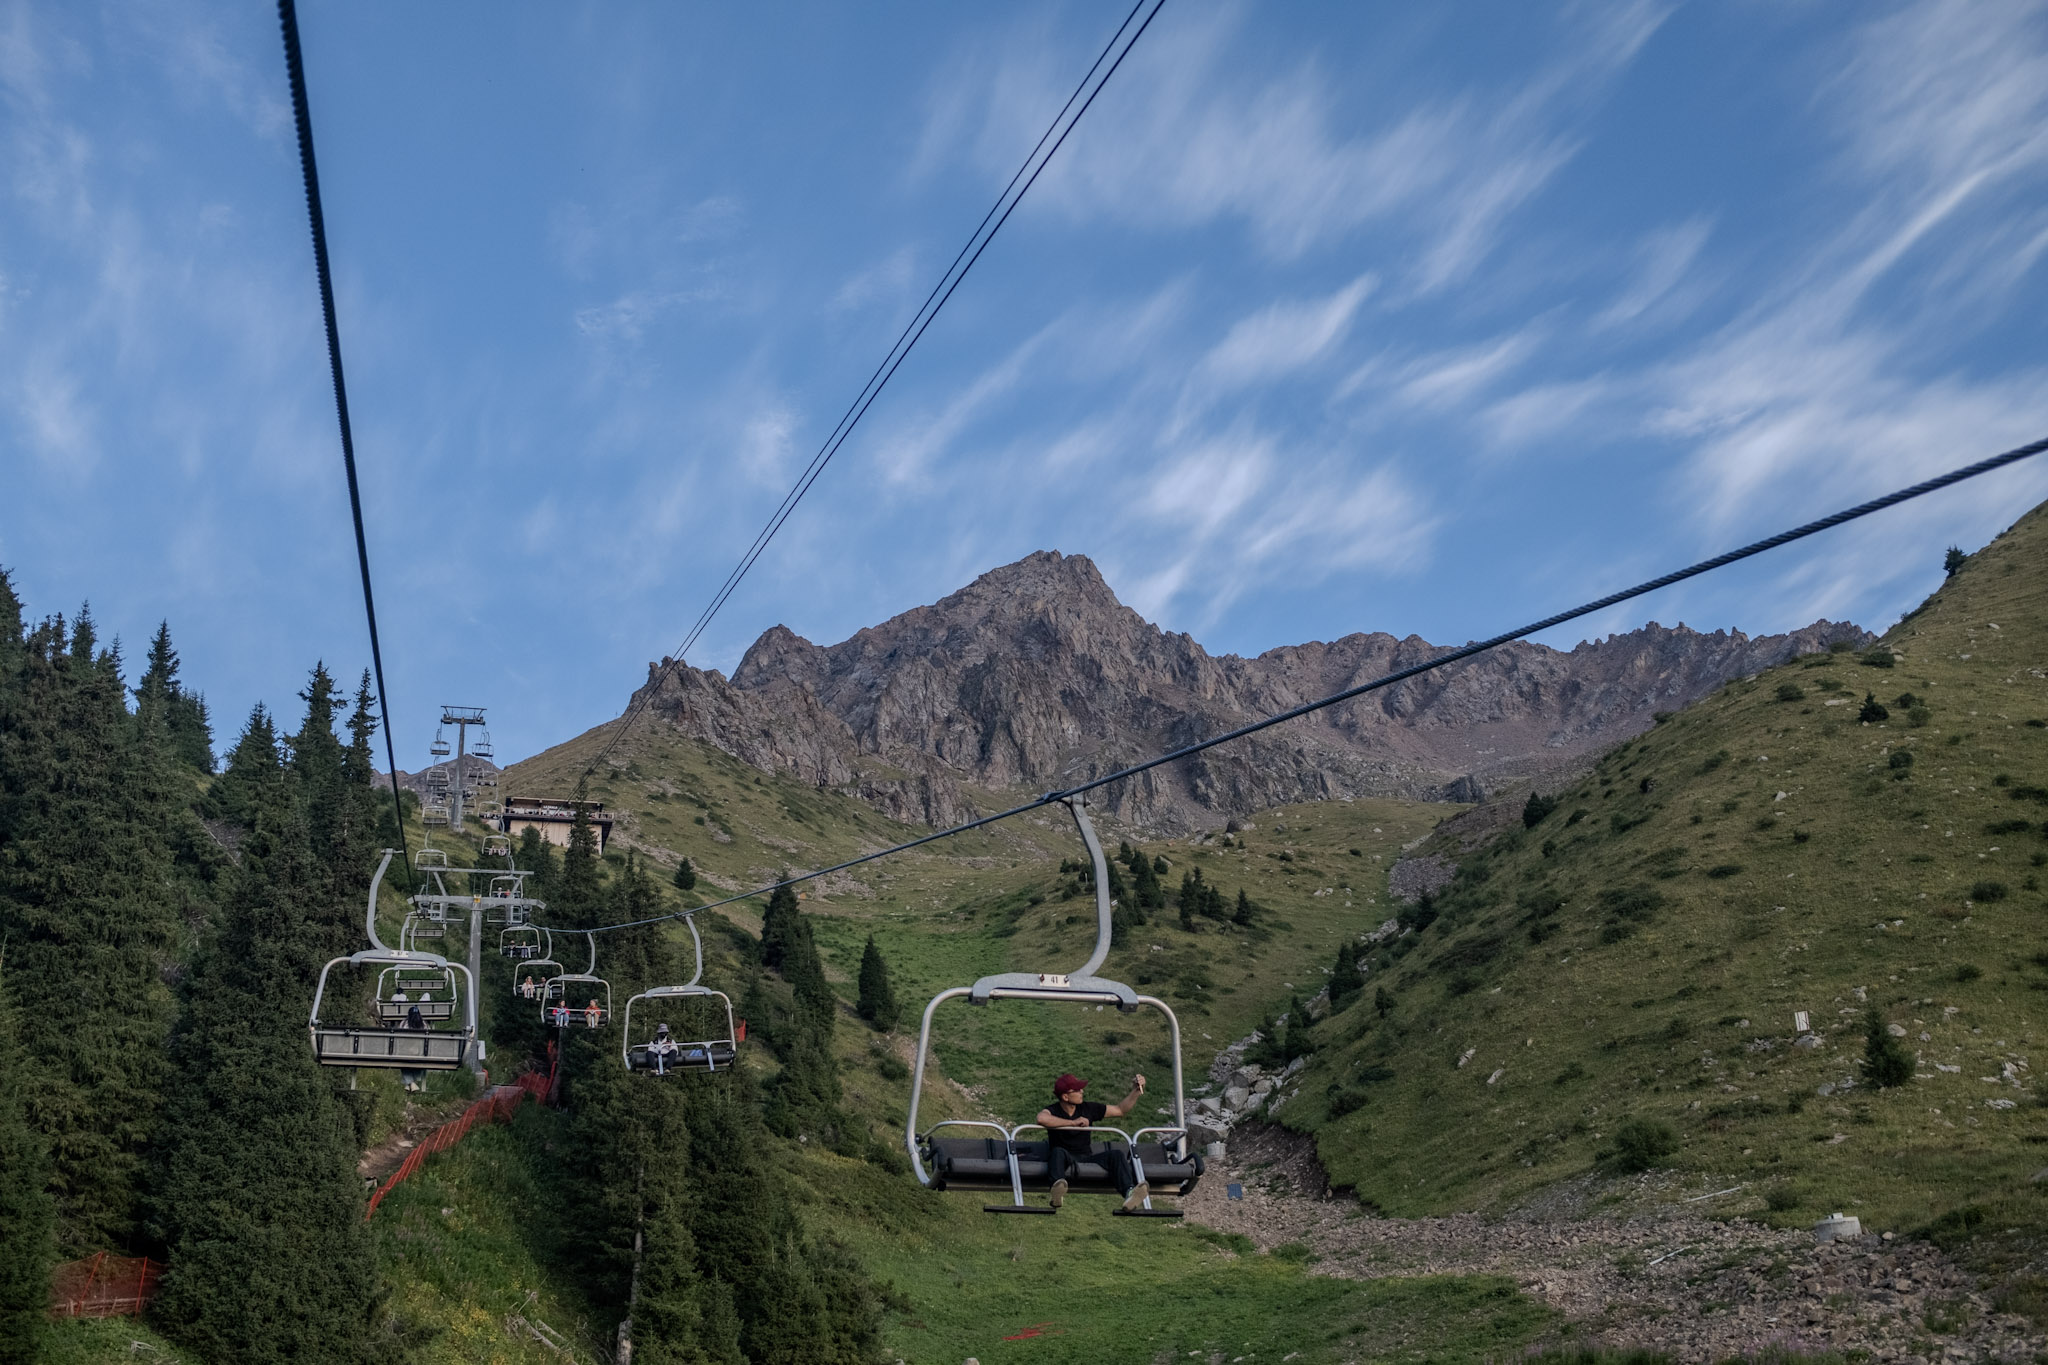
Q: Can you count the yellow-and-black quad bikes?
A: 0